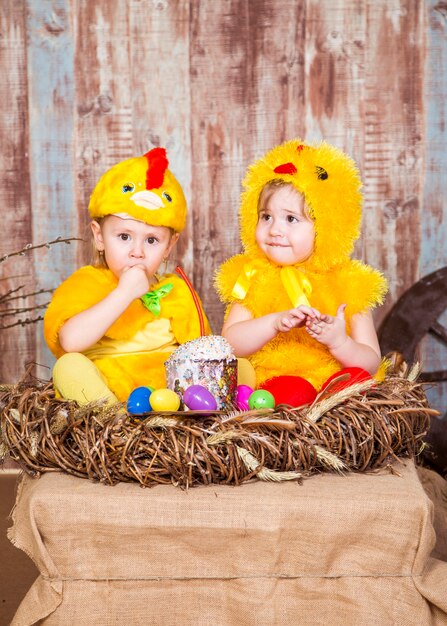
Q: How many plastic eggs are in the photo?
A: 6